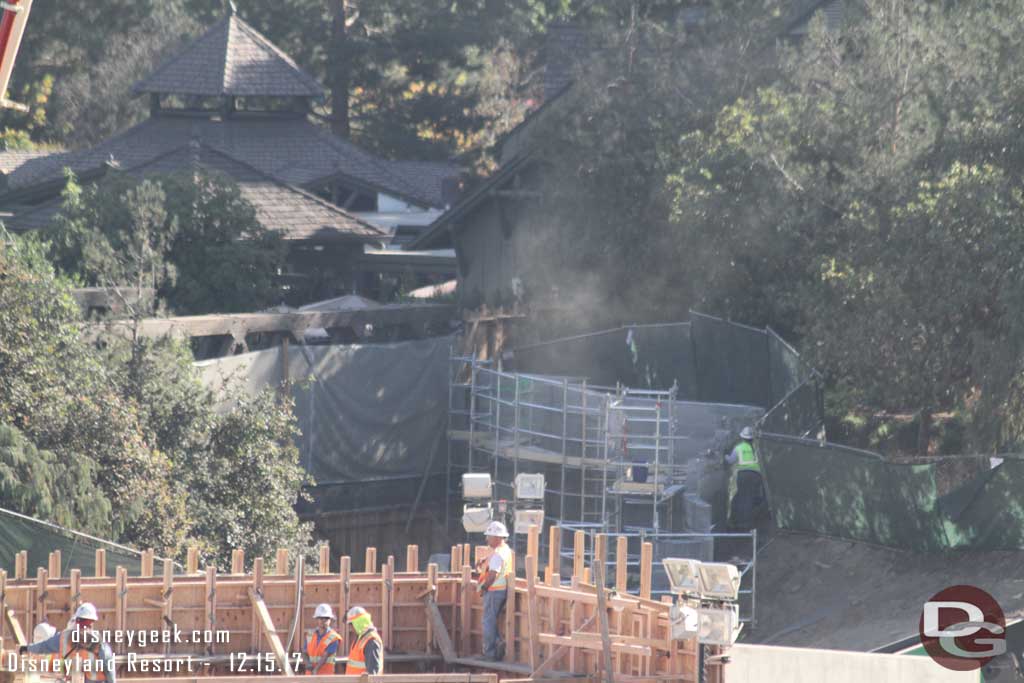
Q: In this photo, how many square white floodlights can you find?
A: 8